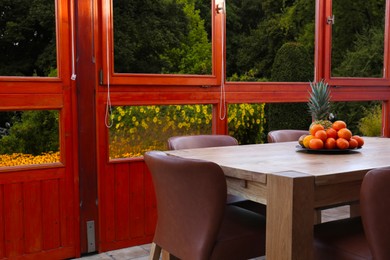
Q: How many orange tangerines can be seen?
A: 11